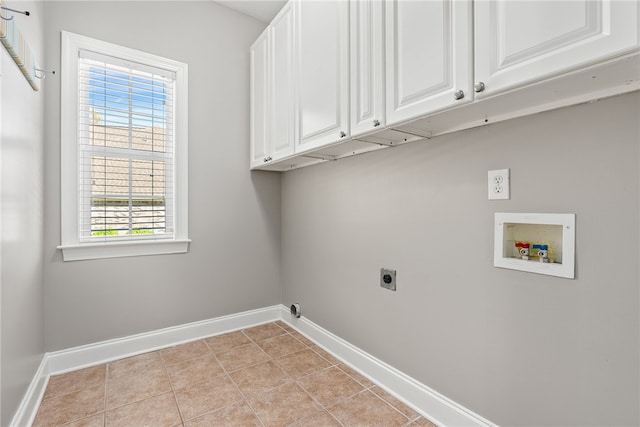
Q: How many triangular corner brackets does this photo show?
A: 0